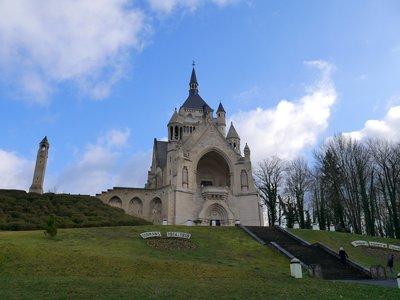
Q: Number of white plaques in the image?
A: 5